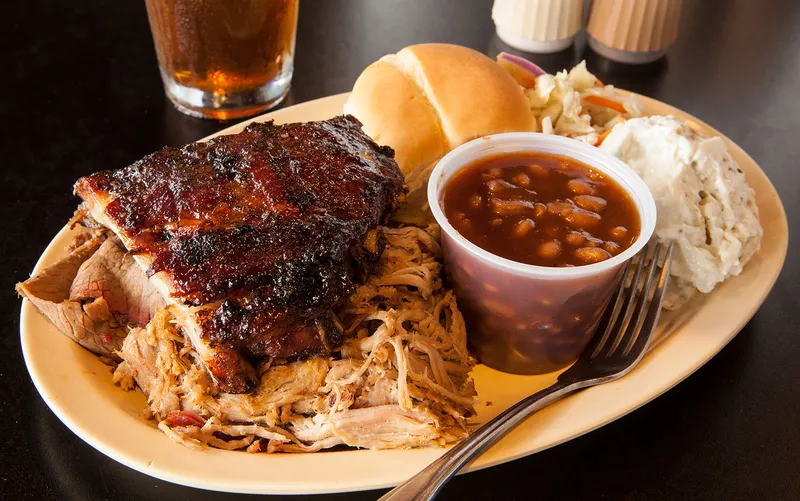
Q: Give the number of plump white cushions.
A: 0